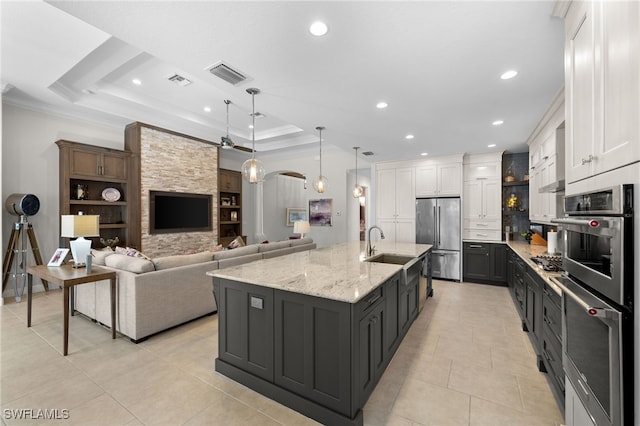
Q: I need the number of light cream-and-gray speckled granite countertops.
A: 2